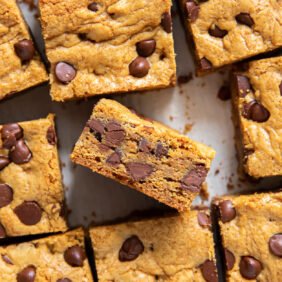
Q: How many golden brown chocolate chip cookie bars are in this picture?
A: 9